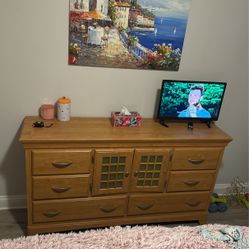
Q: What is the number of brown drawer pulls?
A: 8